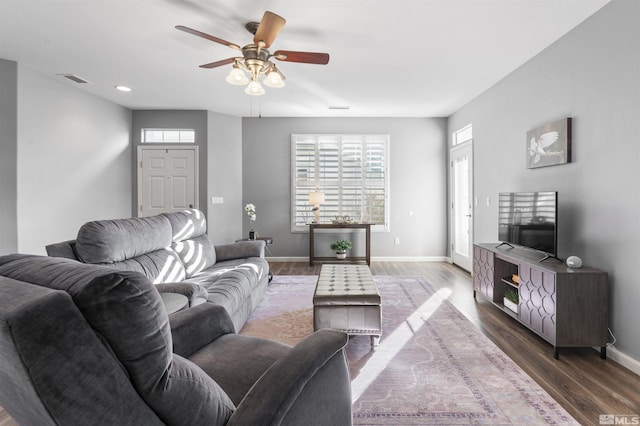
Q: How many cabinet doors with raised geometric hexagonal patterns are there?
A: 2